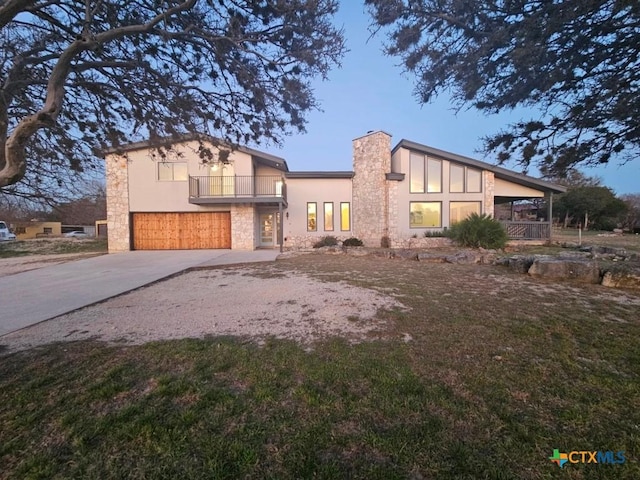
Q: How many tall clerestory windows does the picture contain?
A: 4